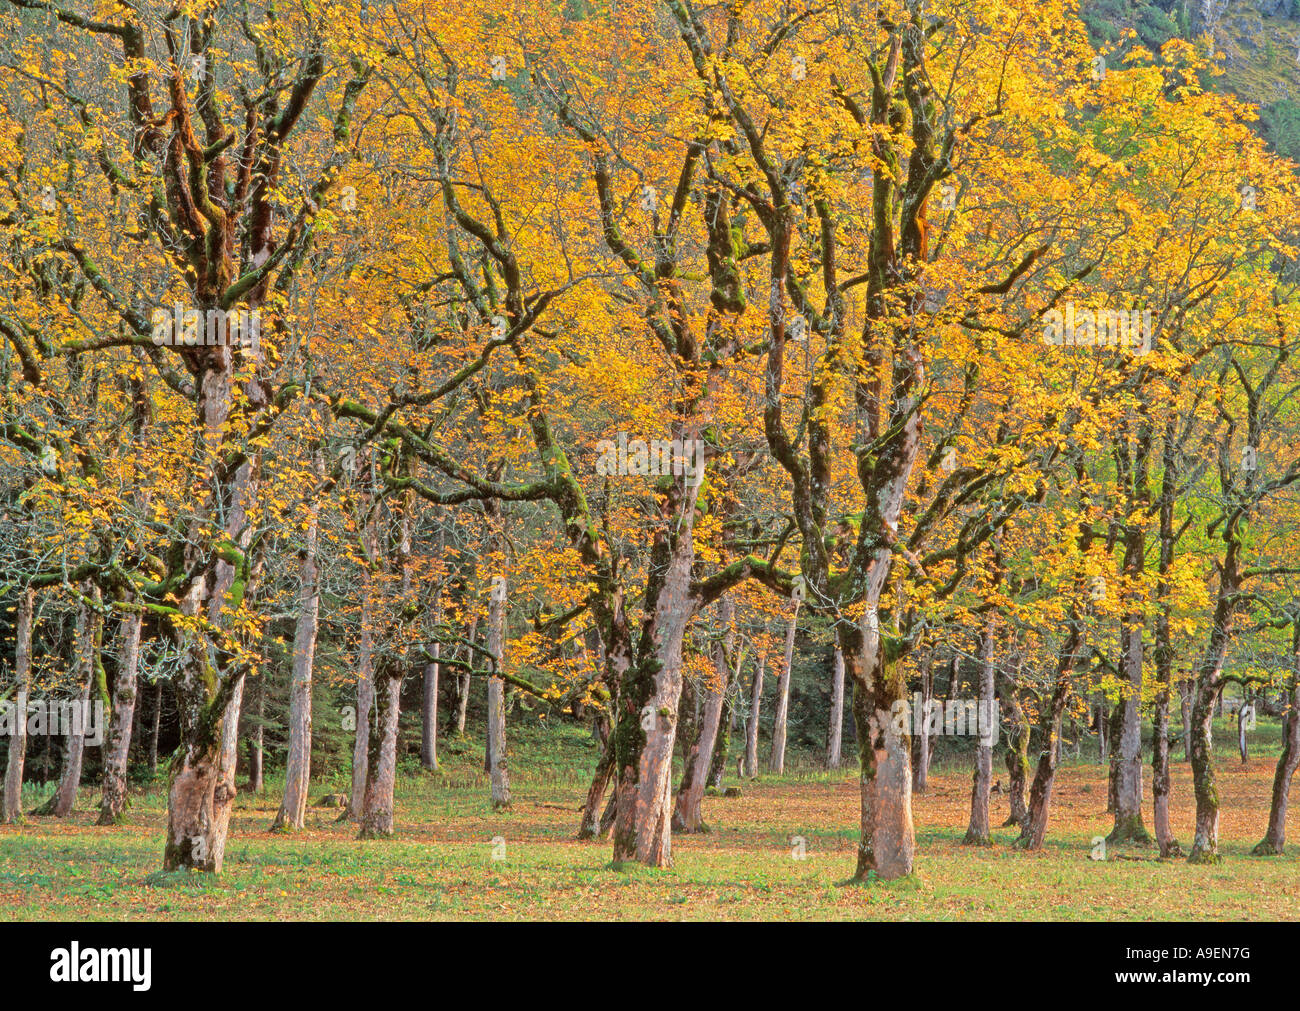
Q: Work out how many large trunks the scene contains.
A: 3